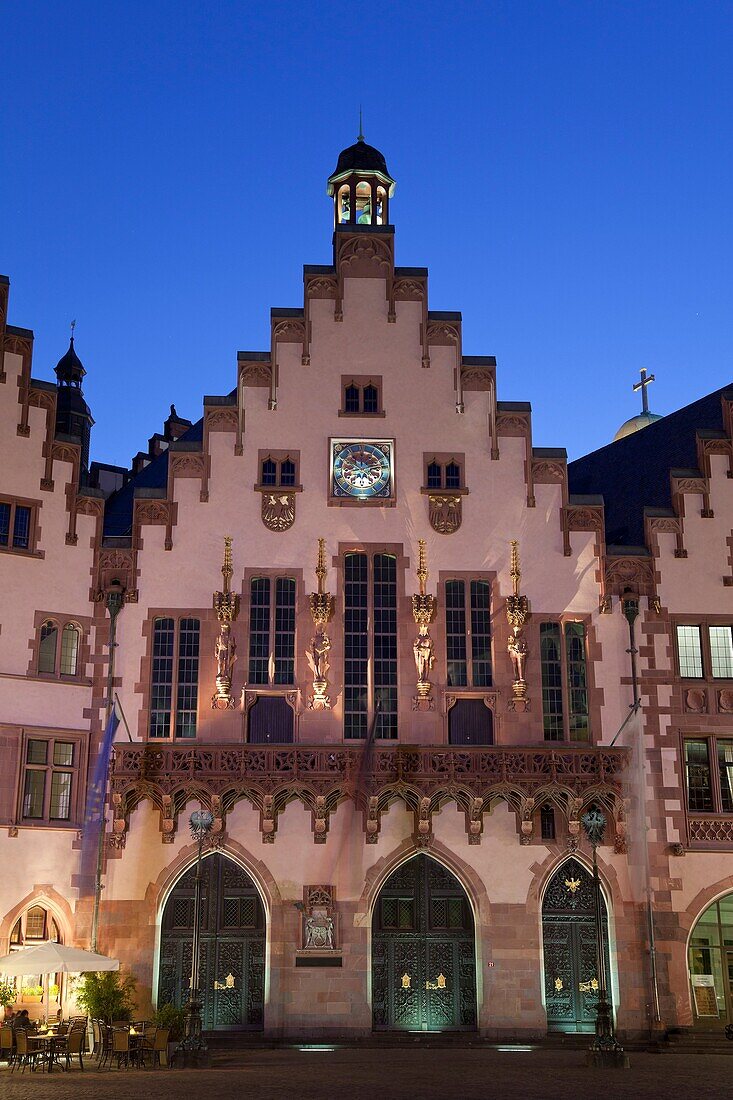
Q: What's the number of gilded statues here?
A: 4